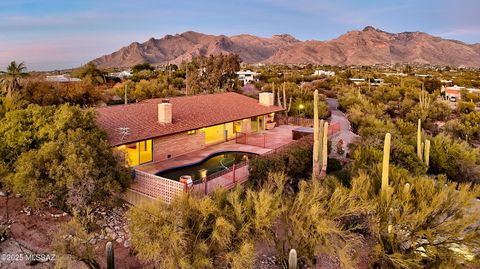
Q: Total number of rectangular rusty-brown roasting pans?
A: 0